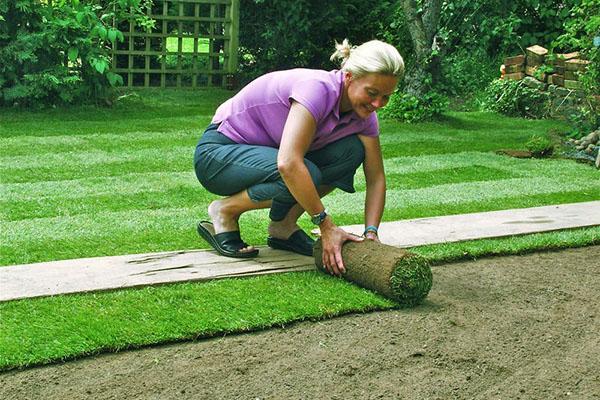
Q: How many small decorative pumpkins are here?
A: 0